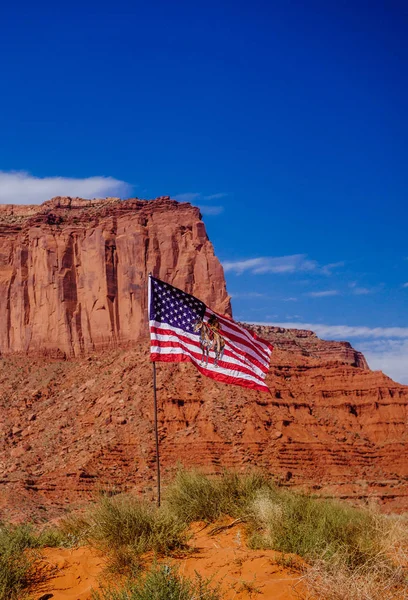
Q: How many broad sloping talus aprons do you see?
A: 1